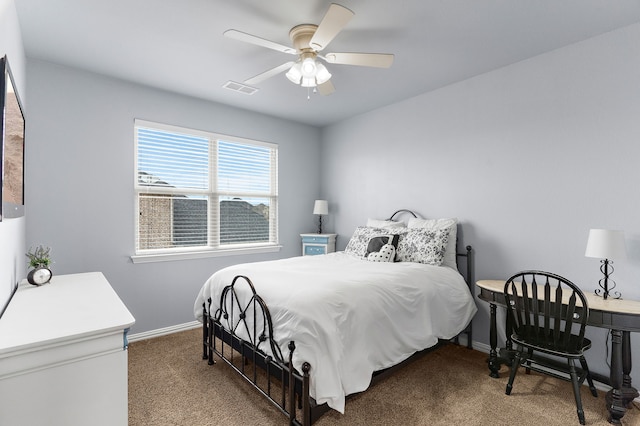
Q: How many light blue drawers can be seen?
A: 2